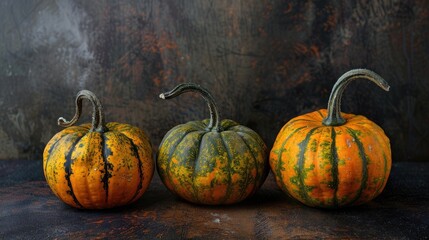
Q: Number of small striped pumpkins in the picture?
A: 3